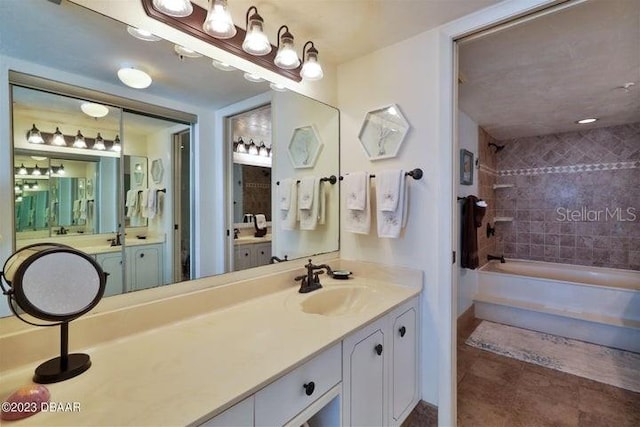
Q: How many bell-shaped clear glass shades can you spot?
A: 5